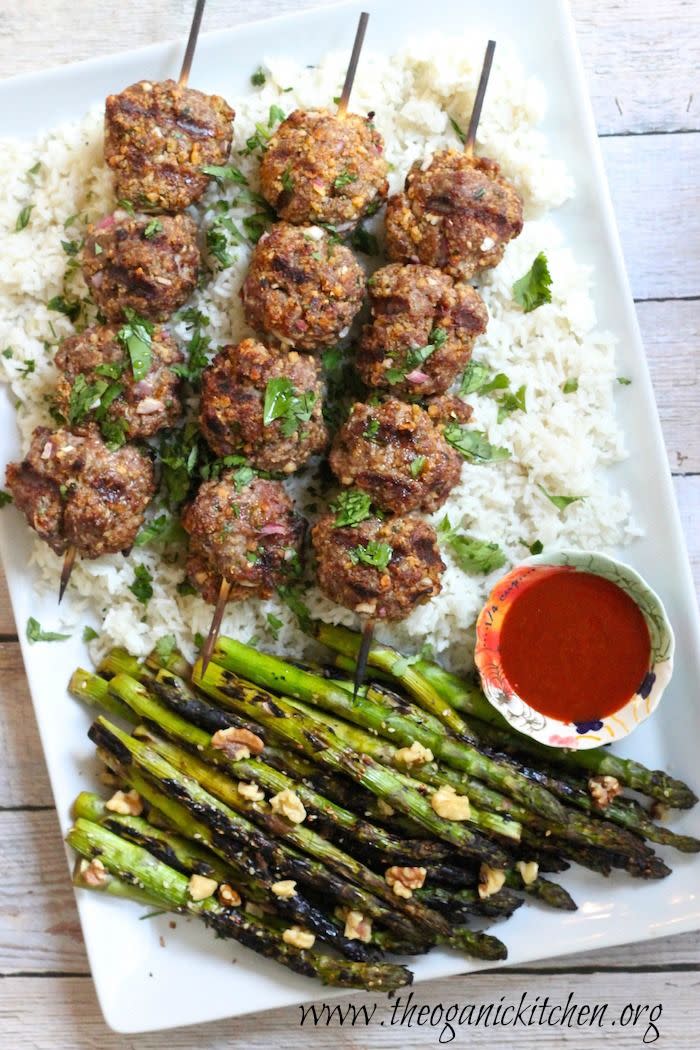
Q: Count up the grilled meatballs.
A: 12